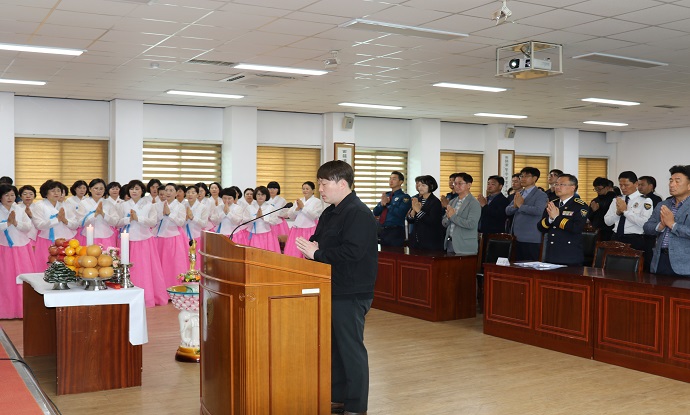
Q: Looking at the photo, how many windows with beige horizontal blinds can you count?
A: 7